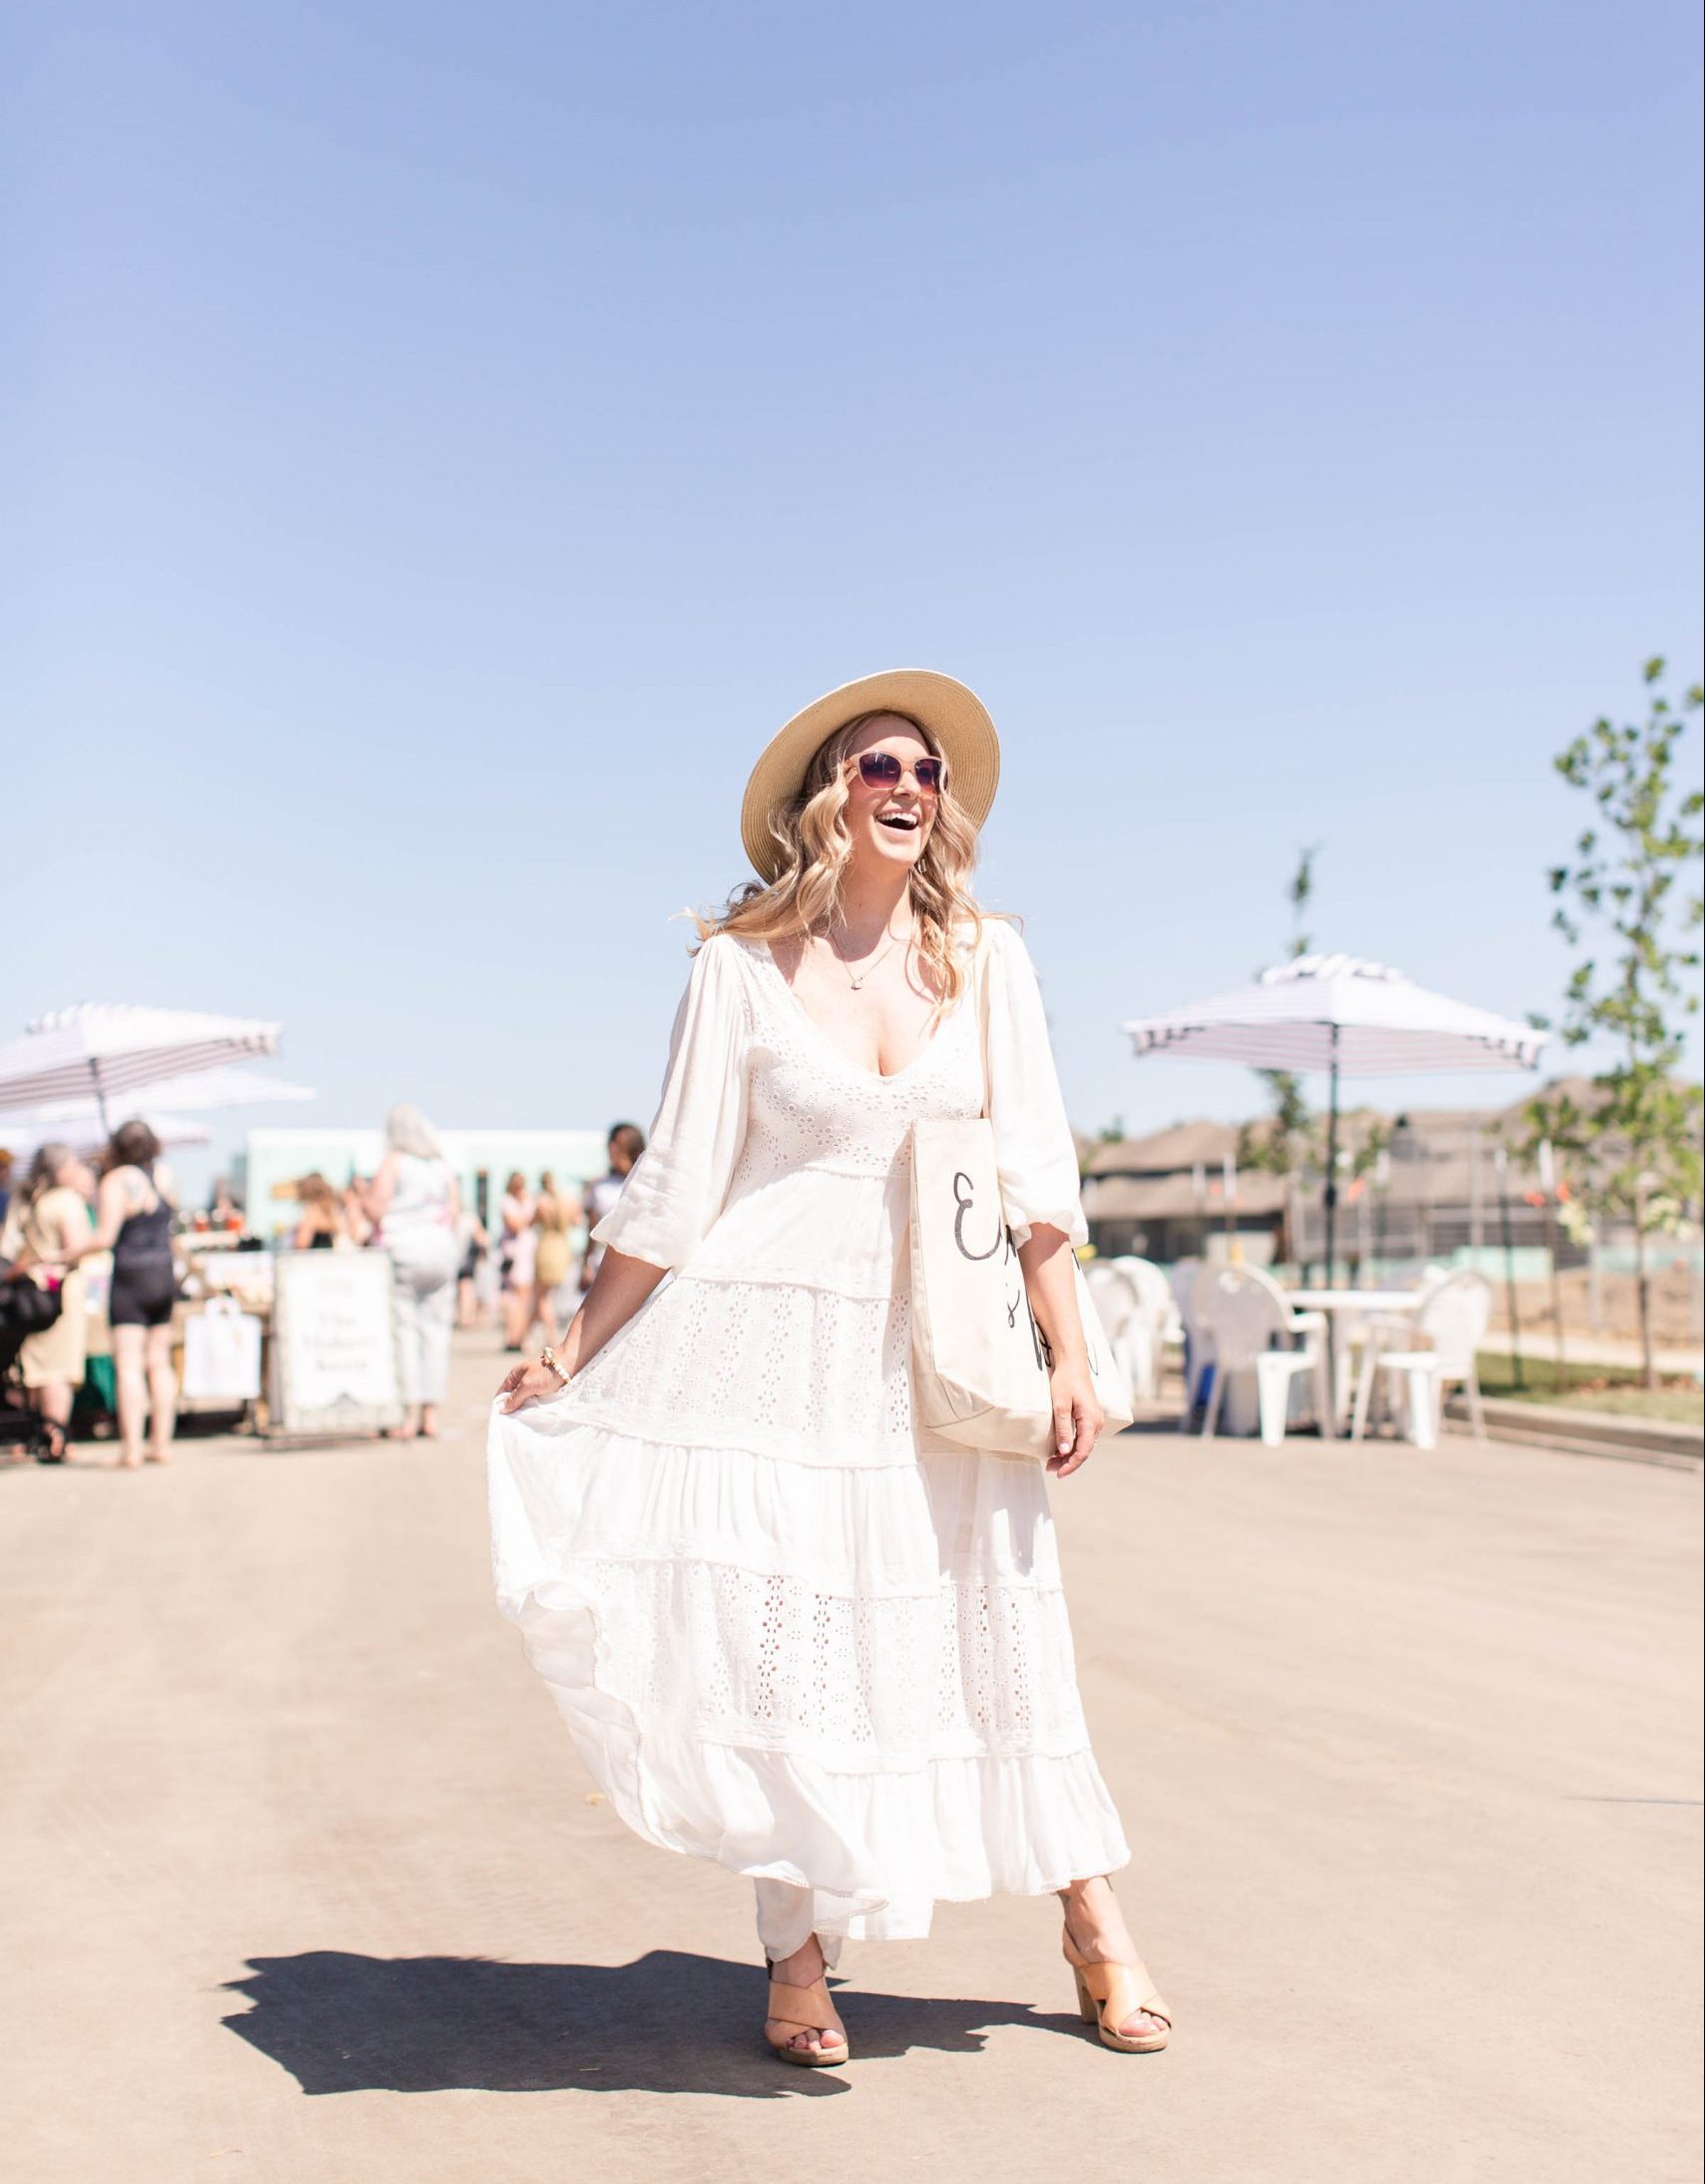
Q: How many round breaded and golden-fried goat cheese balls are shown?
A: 0